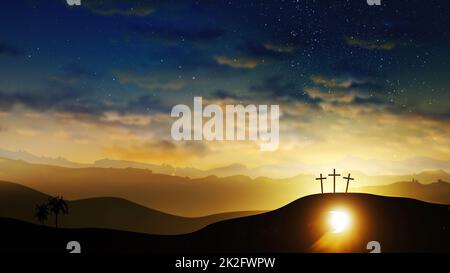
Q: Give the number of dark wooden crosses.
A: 3